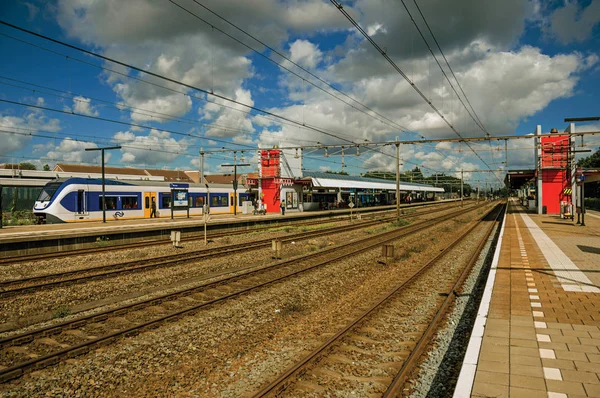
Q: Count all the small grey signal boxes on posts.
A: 3